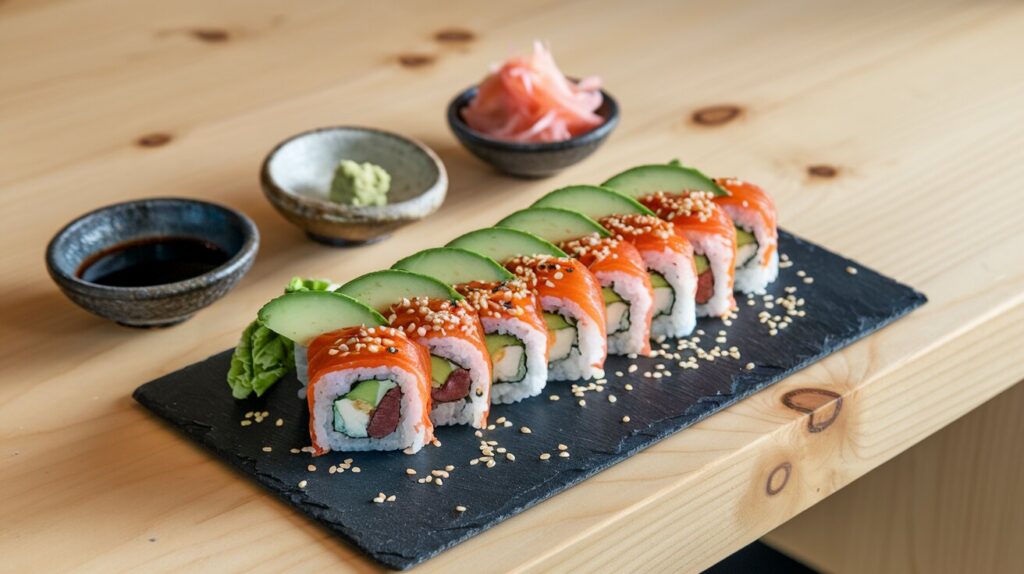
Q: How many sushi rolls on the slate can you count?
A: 8